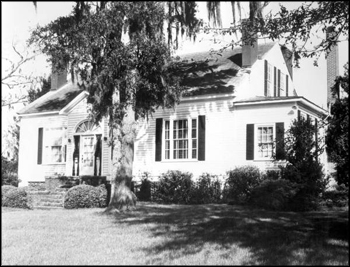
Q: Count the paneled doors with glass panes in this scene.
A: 1